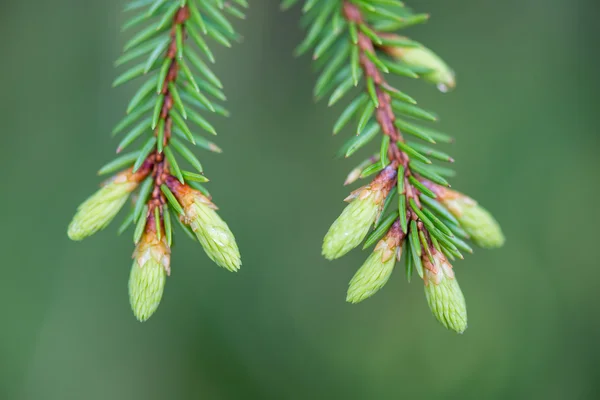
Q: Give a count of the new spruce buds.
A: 8